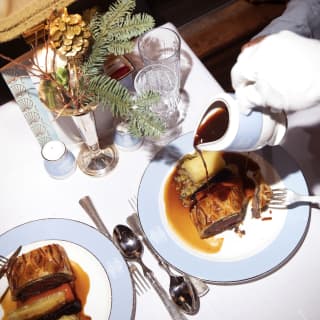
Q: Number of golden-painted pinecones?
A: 1